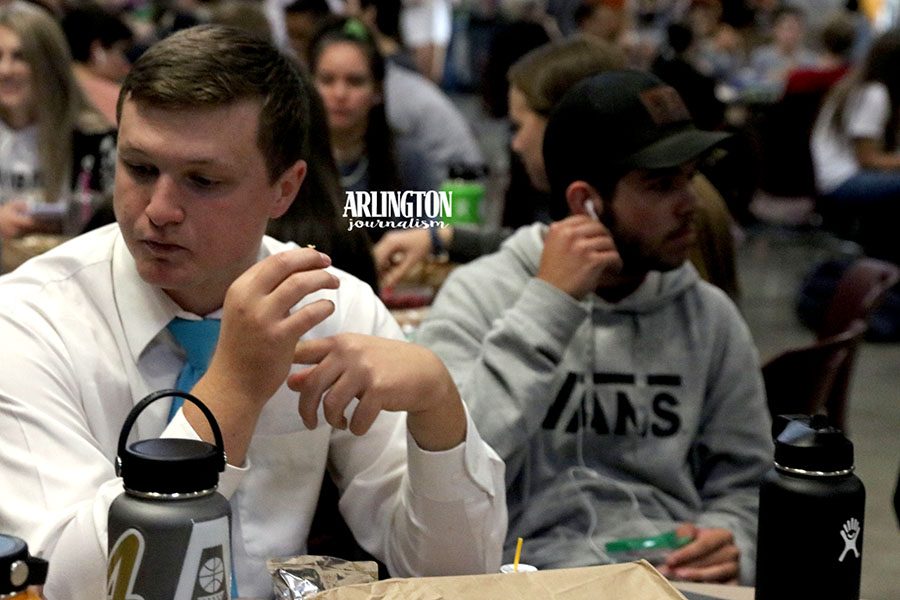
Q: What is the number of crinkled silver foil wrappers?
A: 1